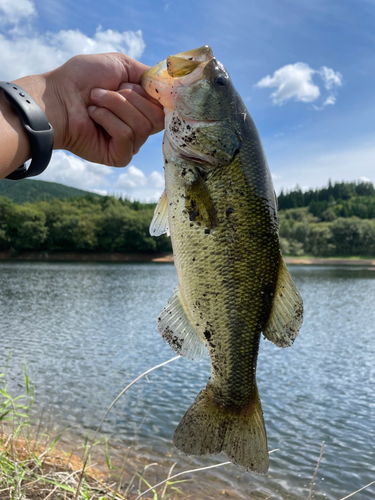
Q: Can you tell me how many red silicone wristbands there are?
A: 0